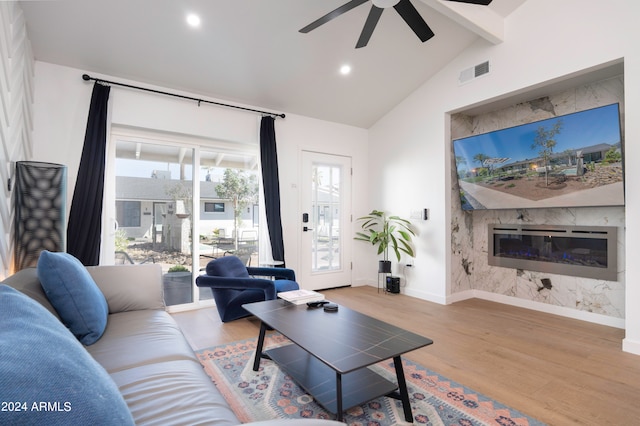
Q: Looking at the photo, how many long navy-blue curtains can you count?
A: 2